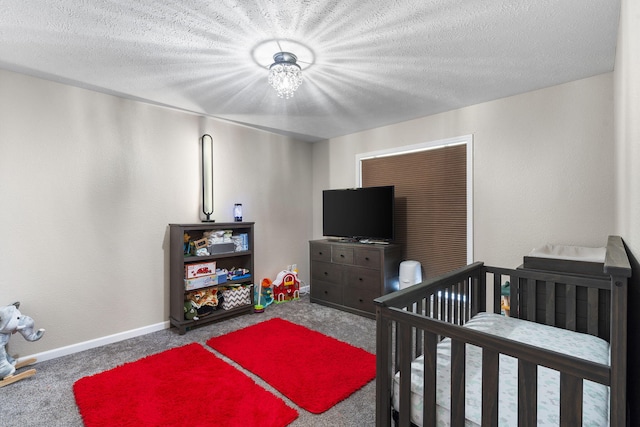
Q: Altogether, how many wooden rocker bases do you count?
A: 2